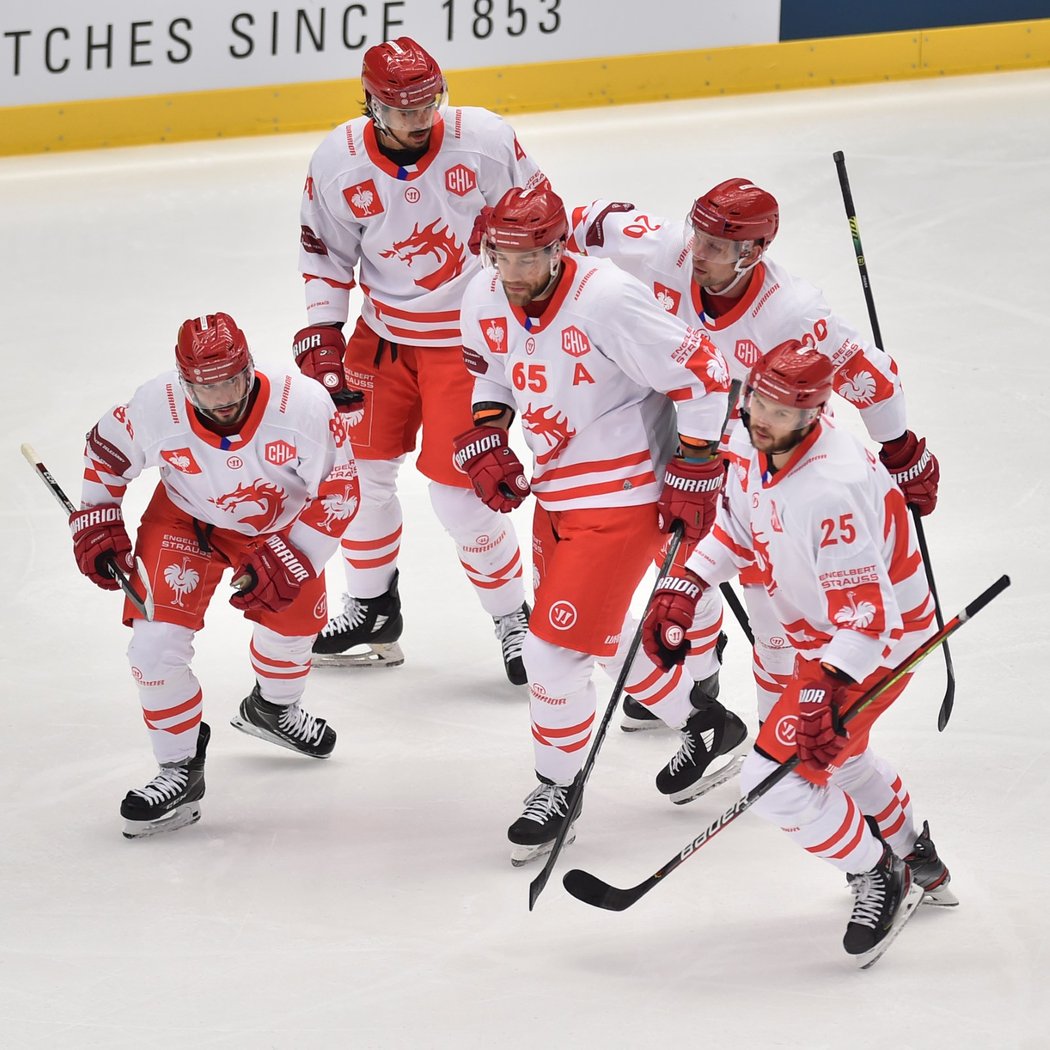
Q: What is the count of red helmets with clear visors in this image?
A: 5